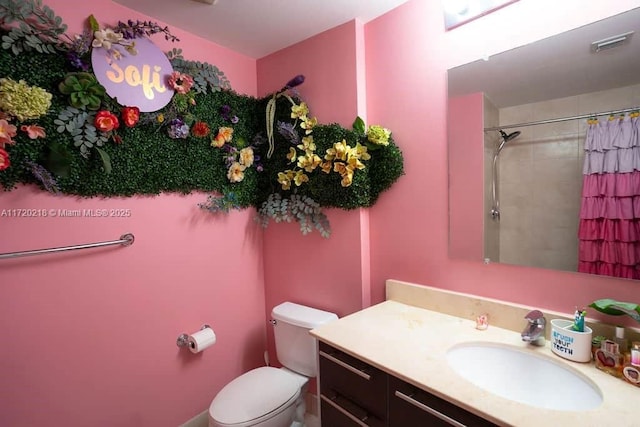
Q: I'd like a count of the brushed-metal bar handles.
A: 3